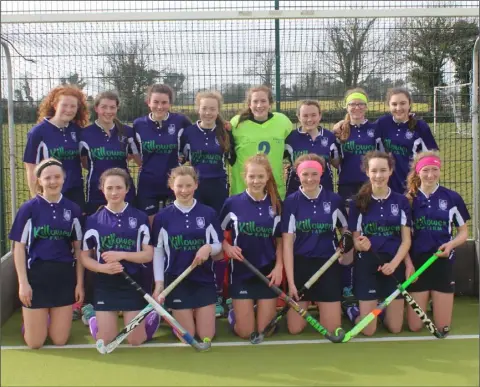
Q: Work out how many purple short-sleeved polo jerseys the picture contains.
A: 14